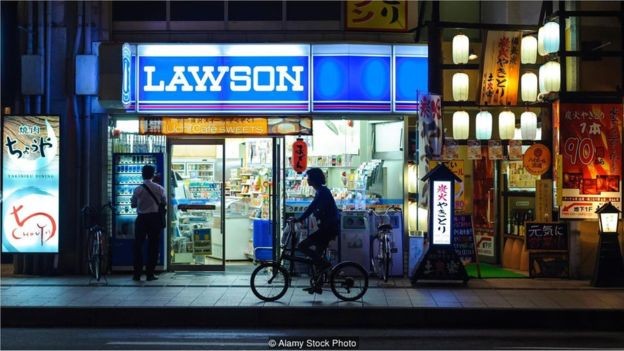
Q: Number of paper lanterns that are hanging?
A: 13